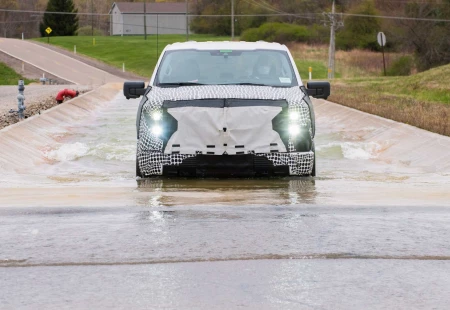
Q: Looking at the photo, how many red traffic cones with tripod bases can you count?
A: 0